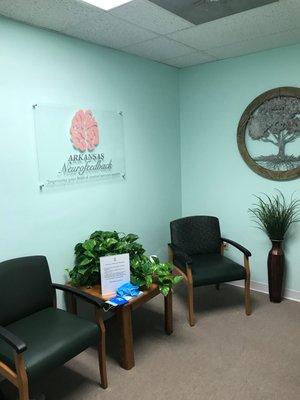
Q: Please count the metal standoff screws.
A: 4